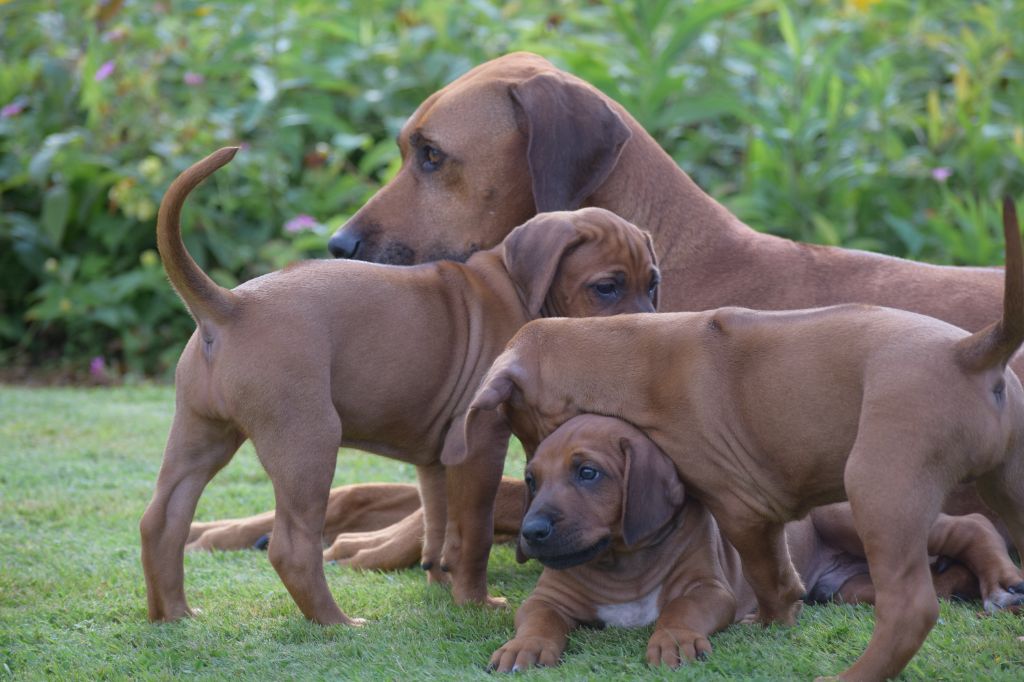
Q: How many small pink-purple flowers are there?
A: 6